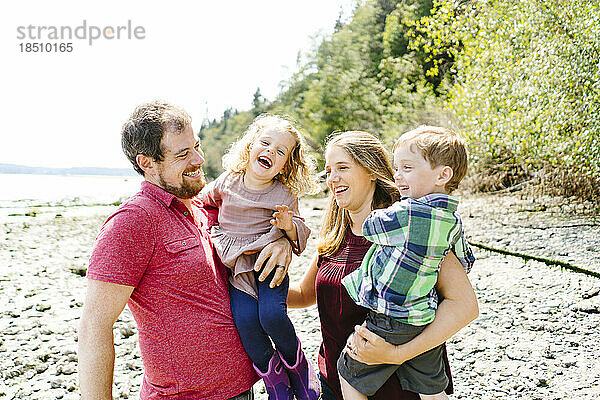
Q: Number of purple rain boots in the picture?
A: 2